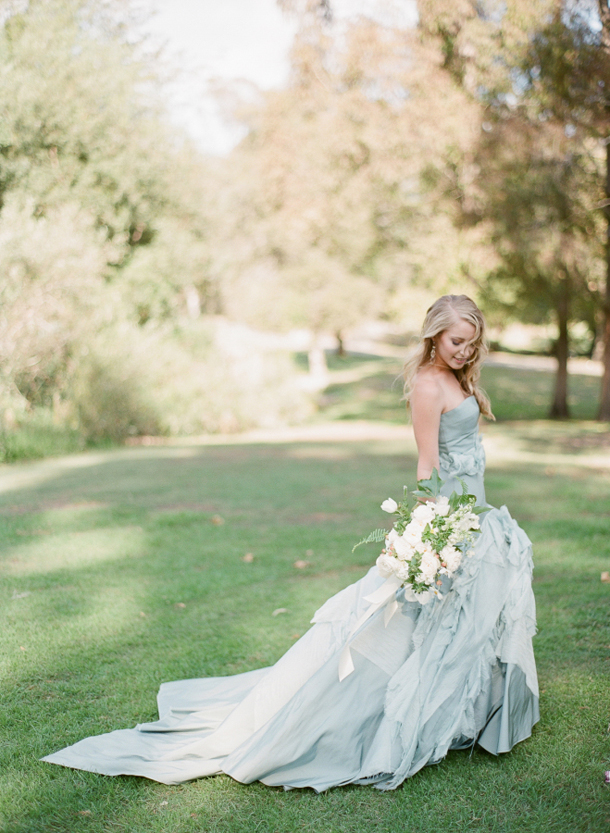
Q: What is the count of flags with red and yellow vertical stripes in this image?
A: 0